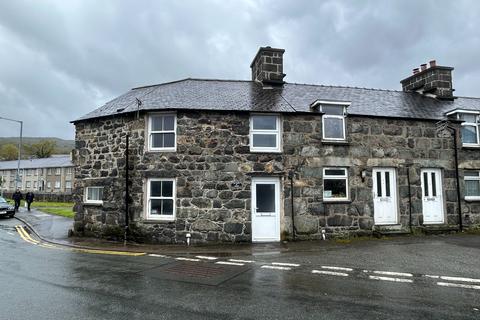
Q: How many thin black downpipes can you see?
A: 4